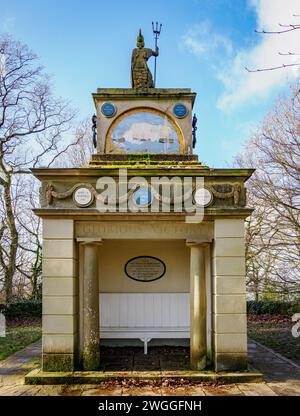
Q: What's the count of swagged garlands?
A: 4